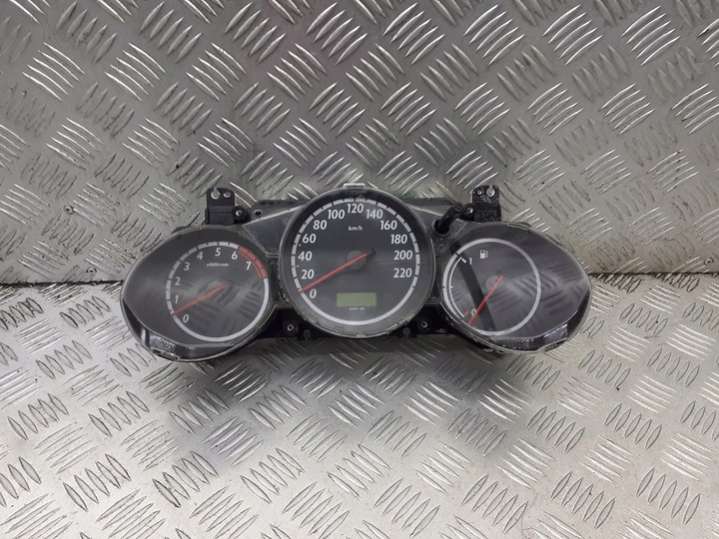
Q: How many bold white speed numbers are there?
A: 12